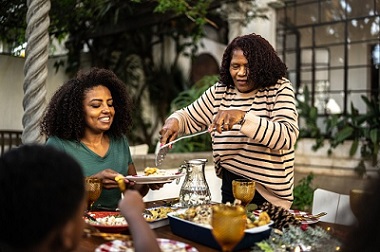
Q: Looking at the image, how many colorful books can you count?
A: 0